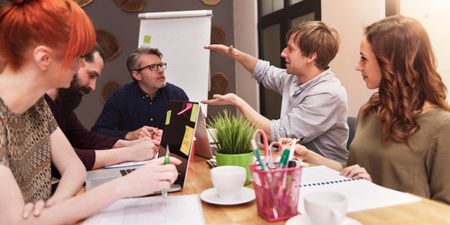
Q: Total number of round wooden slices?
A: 7